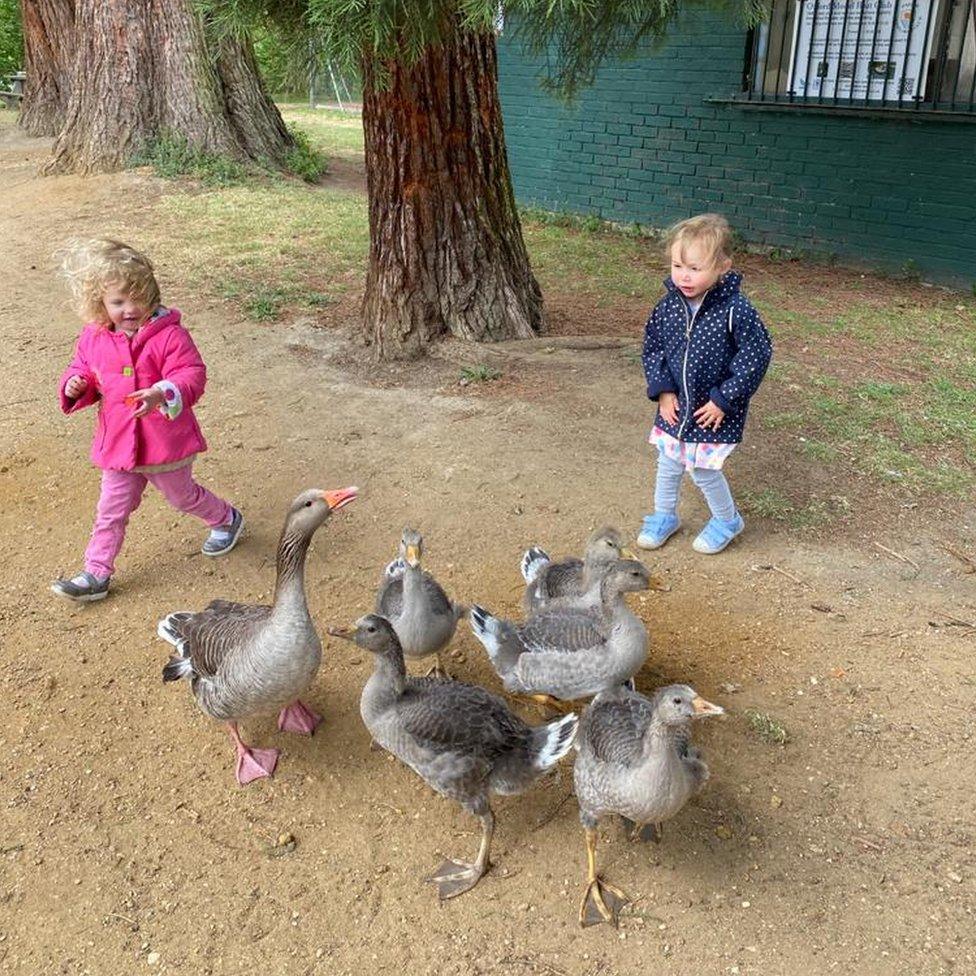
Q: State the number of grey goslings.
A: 5